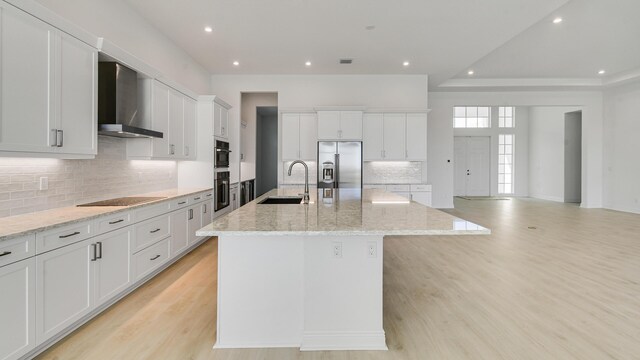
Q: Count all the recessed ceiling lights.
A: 7